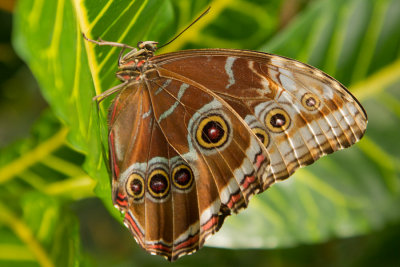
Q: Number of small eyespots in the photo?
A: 6